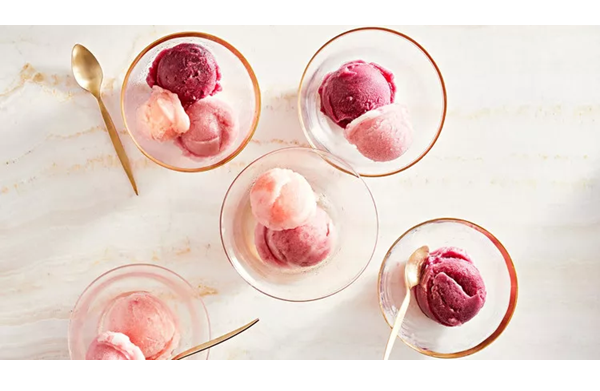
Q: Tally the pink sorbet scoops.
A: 7